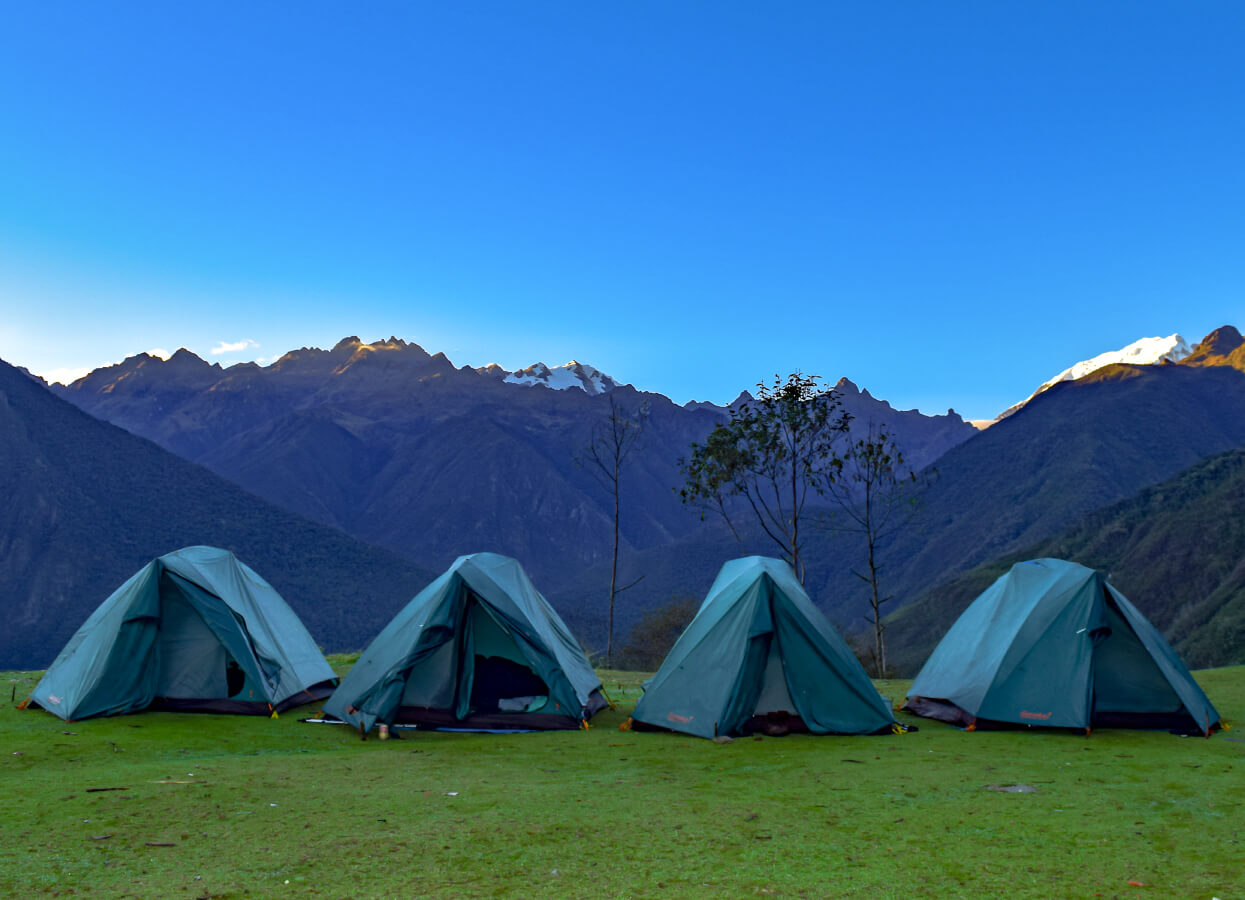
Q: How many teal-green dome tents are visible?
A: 4